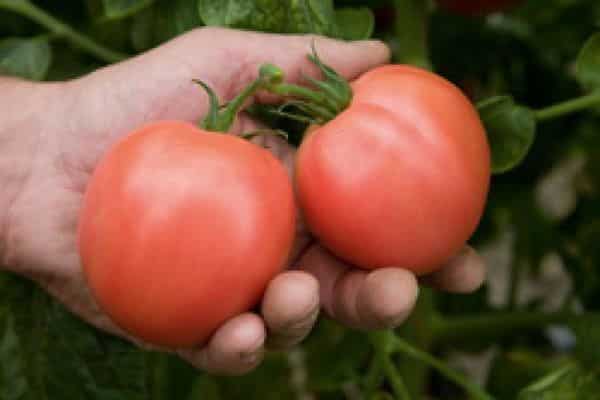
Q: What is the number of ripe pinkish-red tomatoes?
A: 2